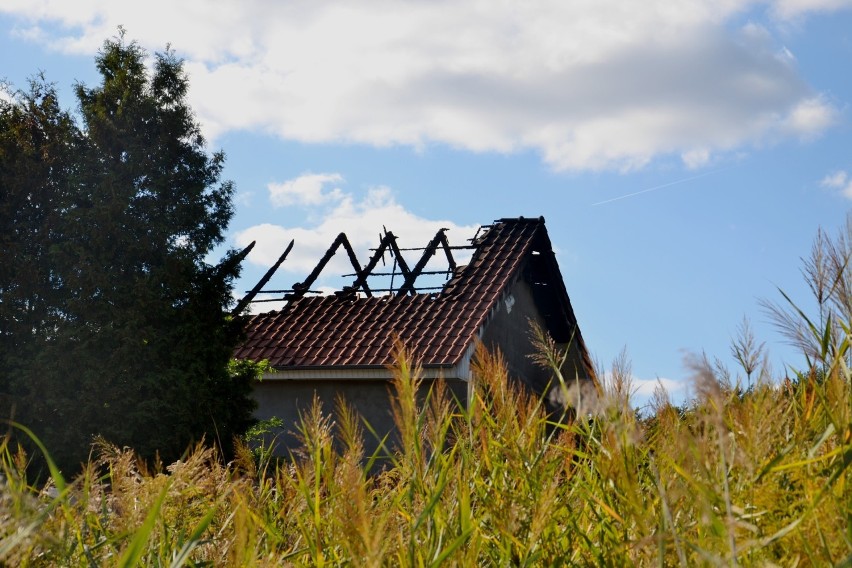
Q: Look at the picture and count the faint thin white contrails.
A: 1